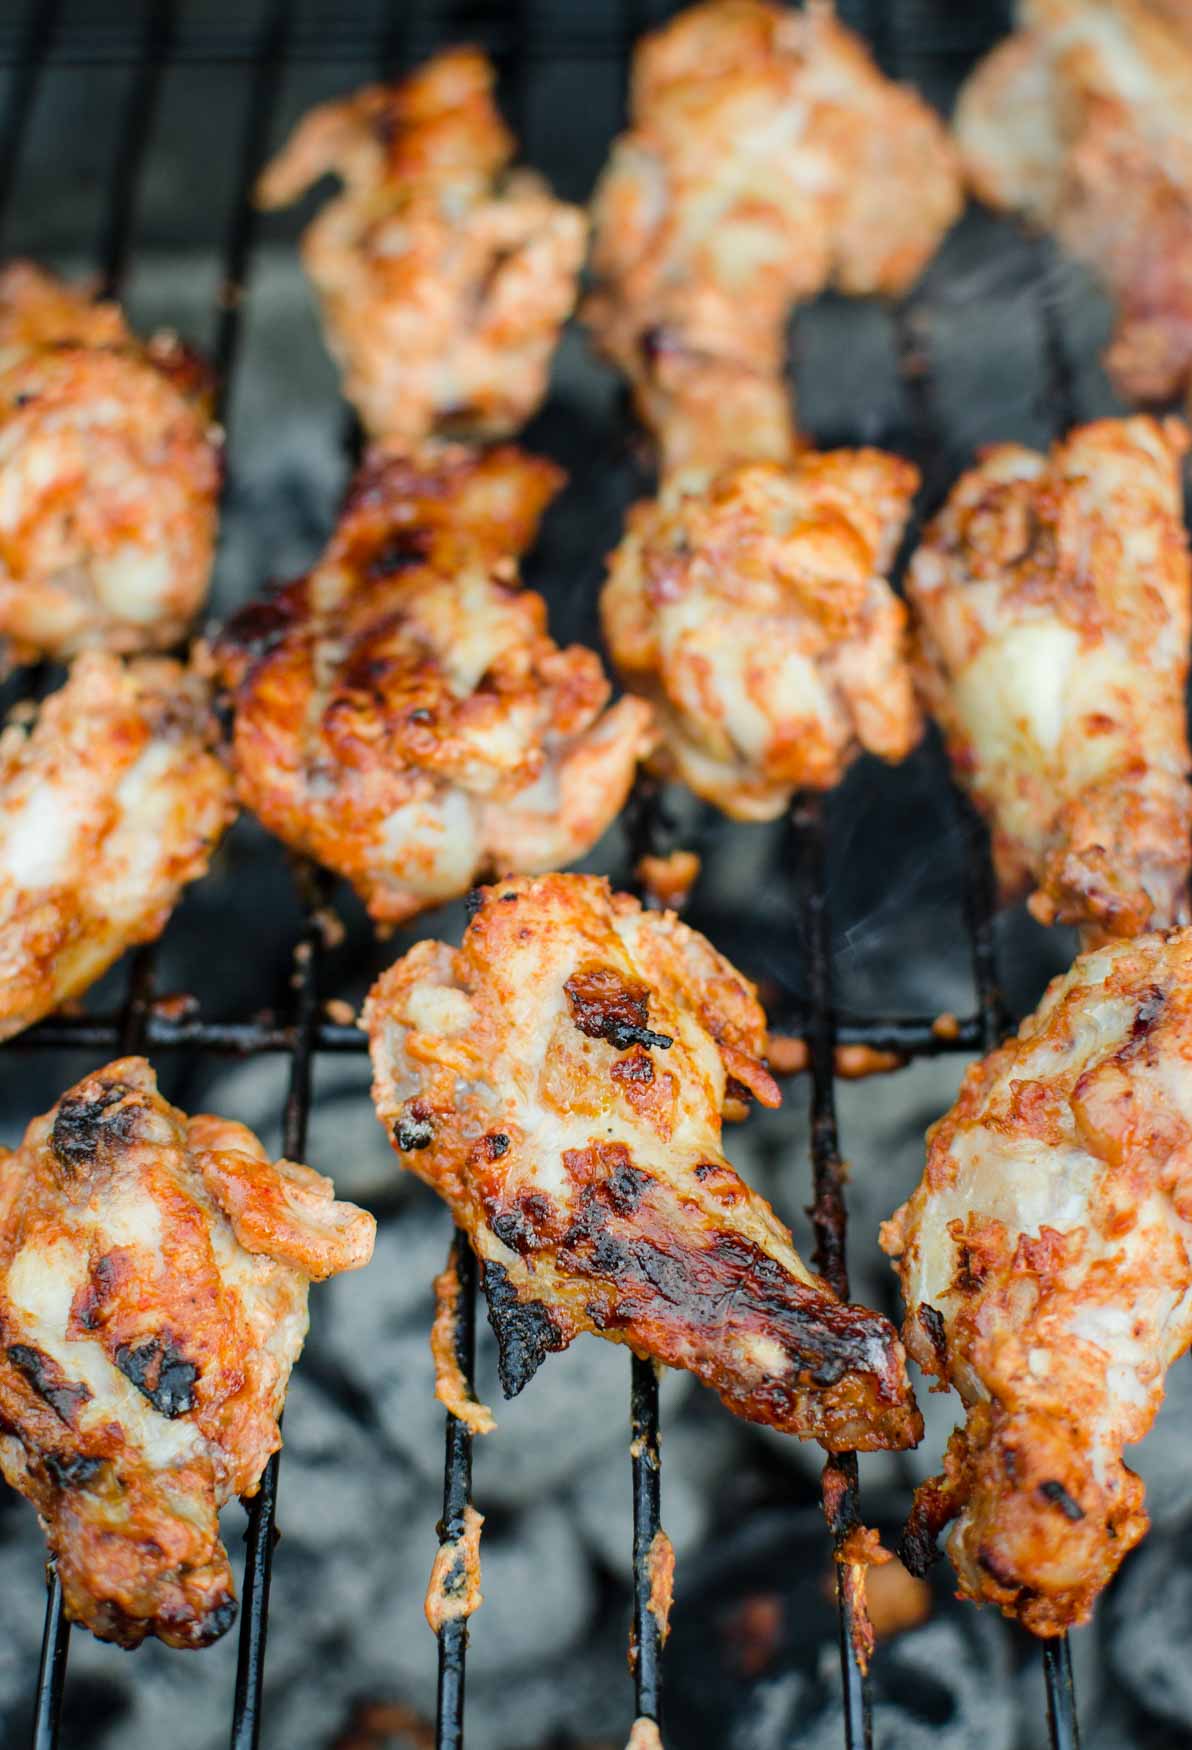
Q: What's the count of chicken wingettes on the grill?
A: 11